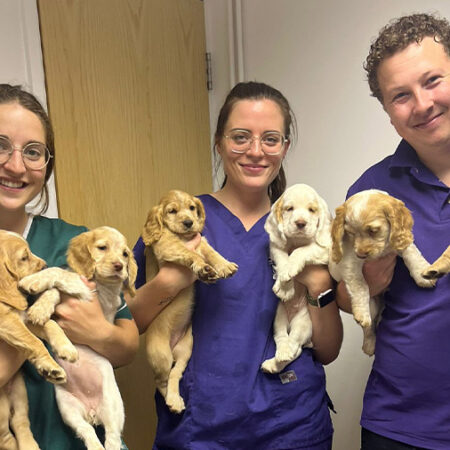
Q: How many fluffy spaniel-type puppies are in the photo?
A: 5